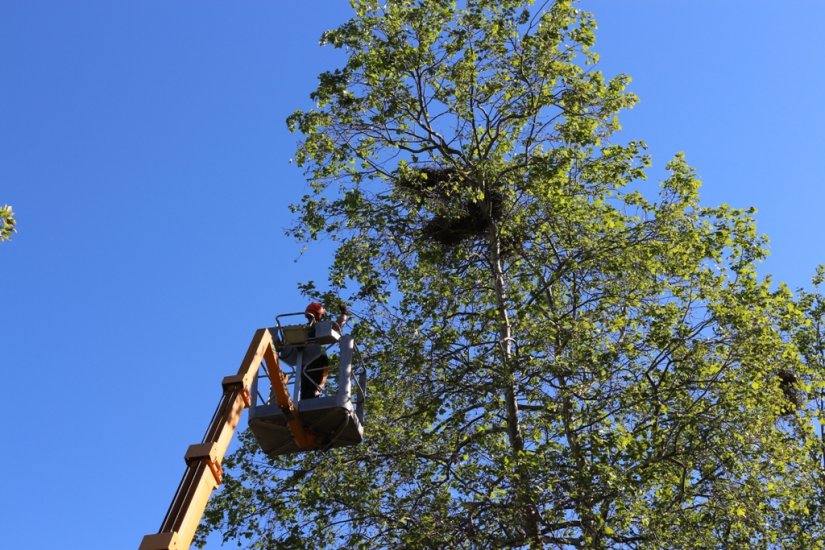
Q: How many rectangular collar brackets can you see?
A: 3